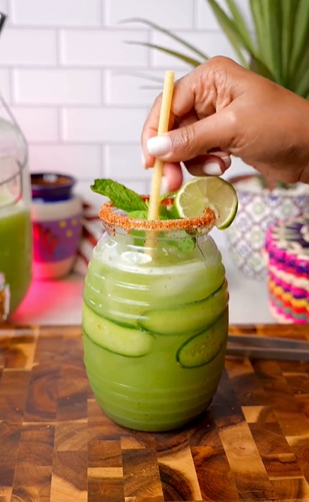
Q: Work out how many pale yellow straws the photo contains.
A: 1